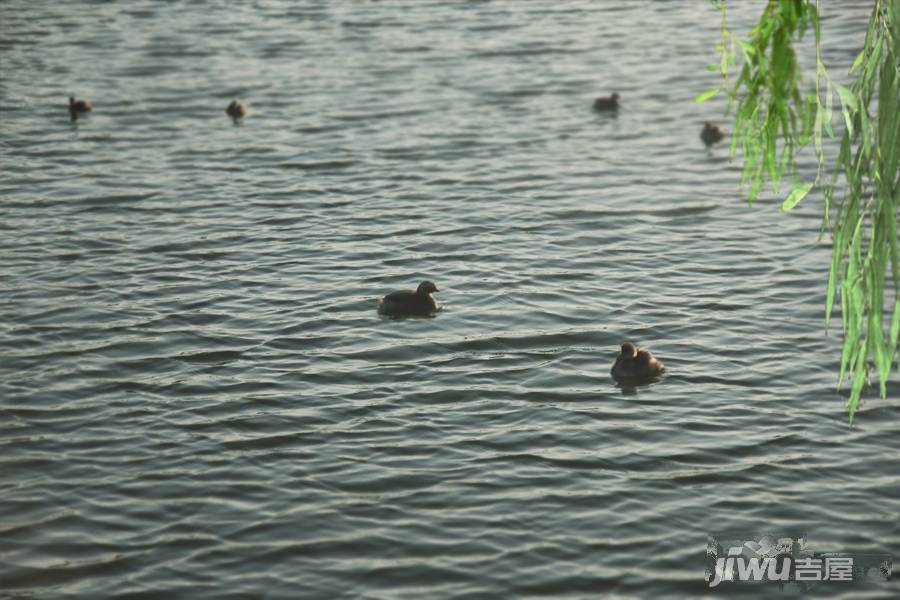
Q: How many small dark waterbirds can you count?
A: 6